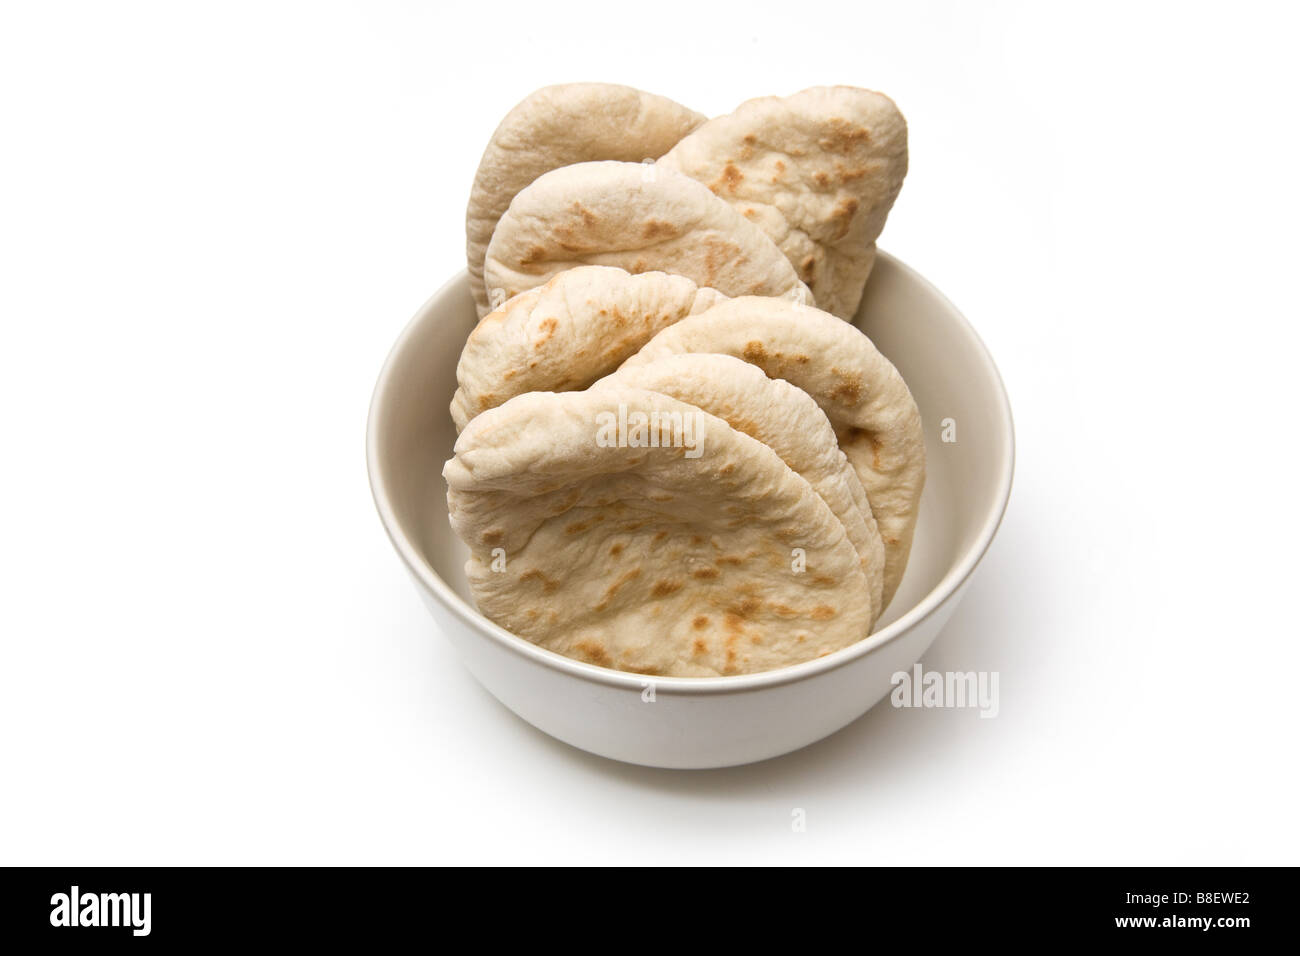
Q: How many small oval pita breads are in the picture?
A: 7